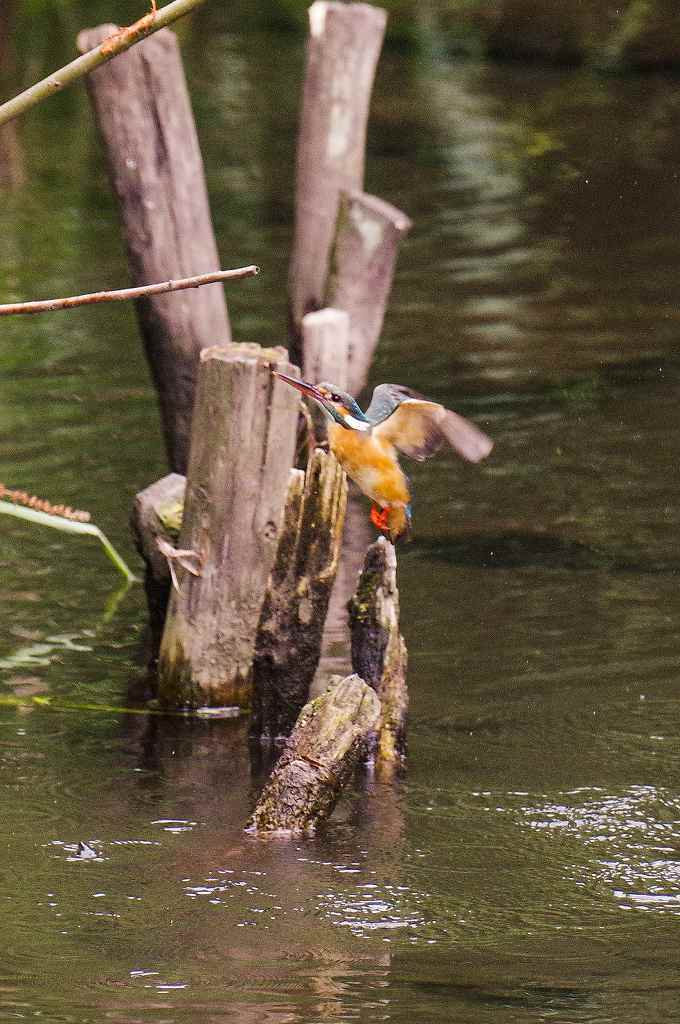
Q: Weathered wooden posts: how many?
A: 9